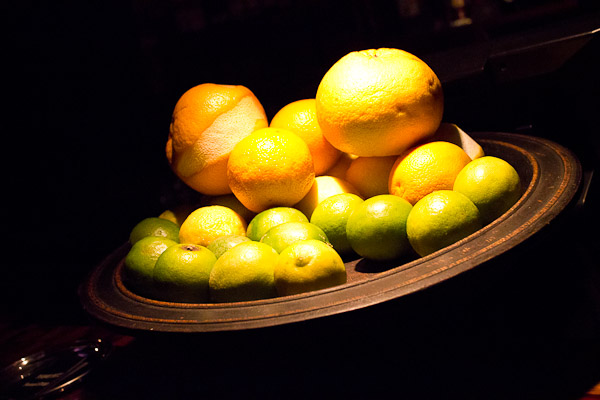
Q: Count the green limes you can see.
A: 12